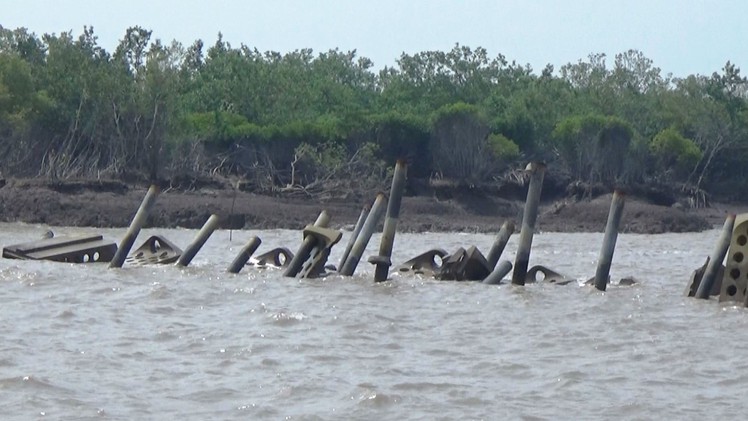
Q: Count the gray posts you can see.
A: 12